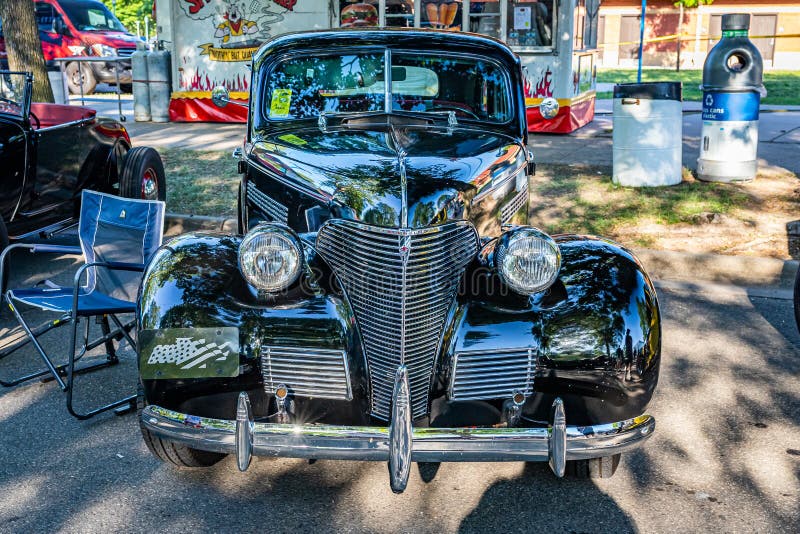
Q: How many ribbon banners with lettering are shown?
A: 1